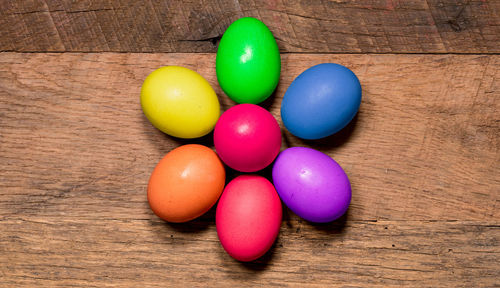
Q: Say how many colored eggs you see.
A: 7